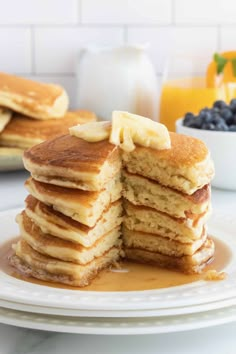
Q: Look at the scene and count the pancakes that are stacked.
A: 5